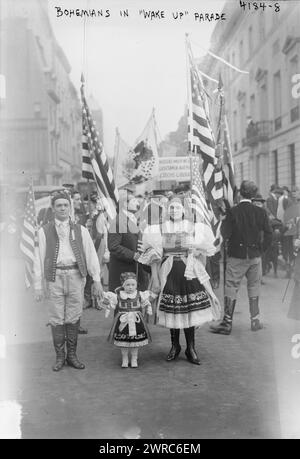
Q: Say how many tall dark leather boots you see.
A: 6